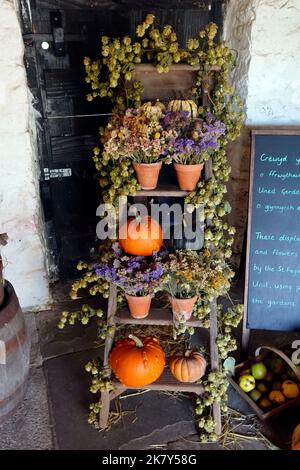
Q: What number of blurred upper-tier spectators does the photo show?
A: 0